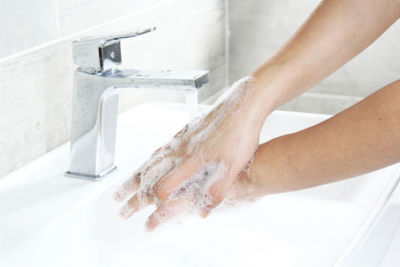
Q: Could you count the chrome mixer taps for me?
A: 1